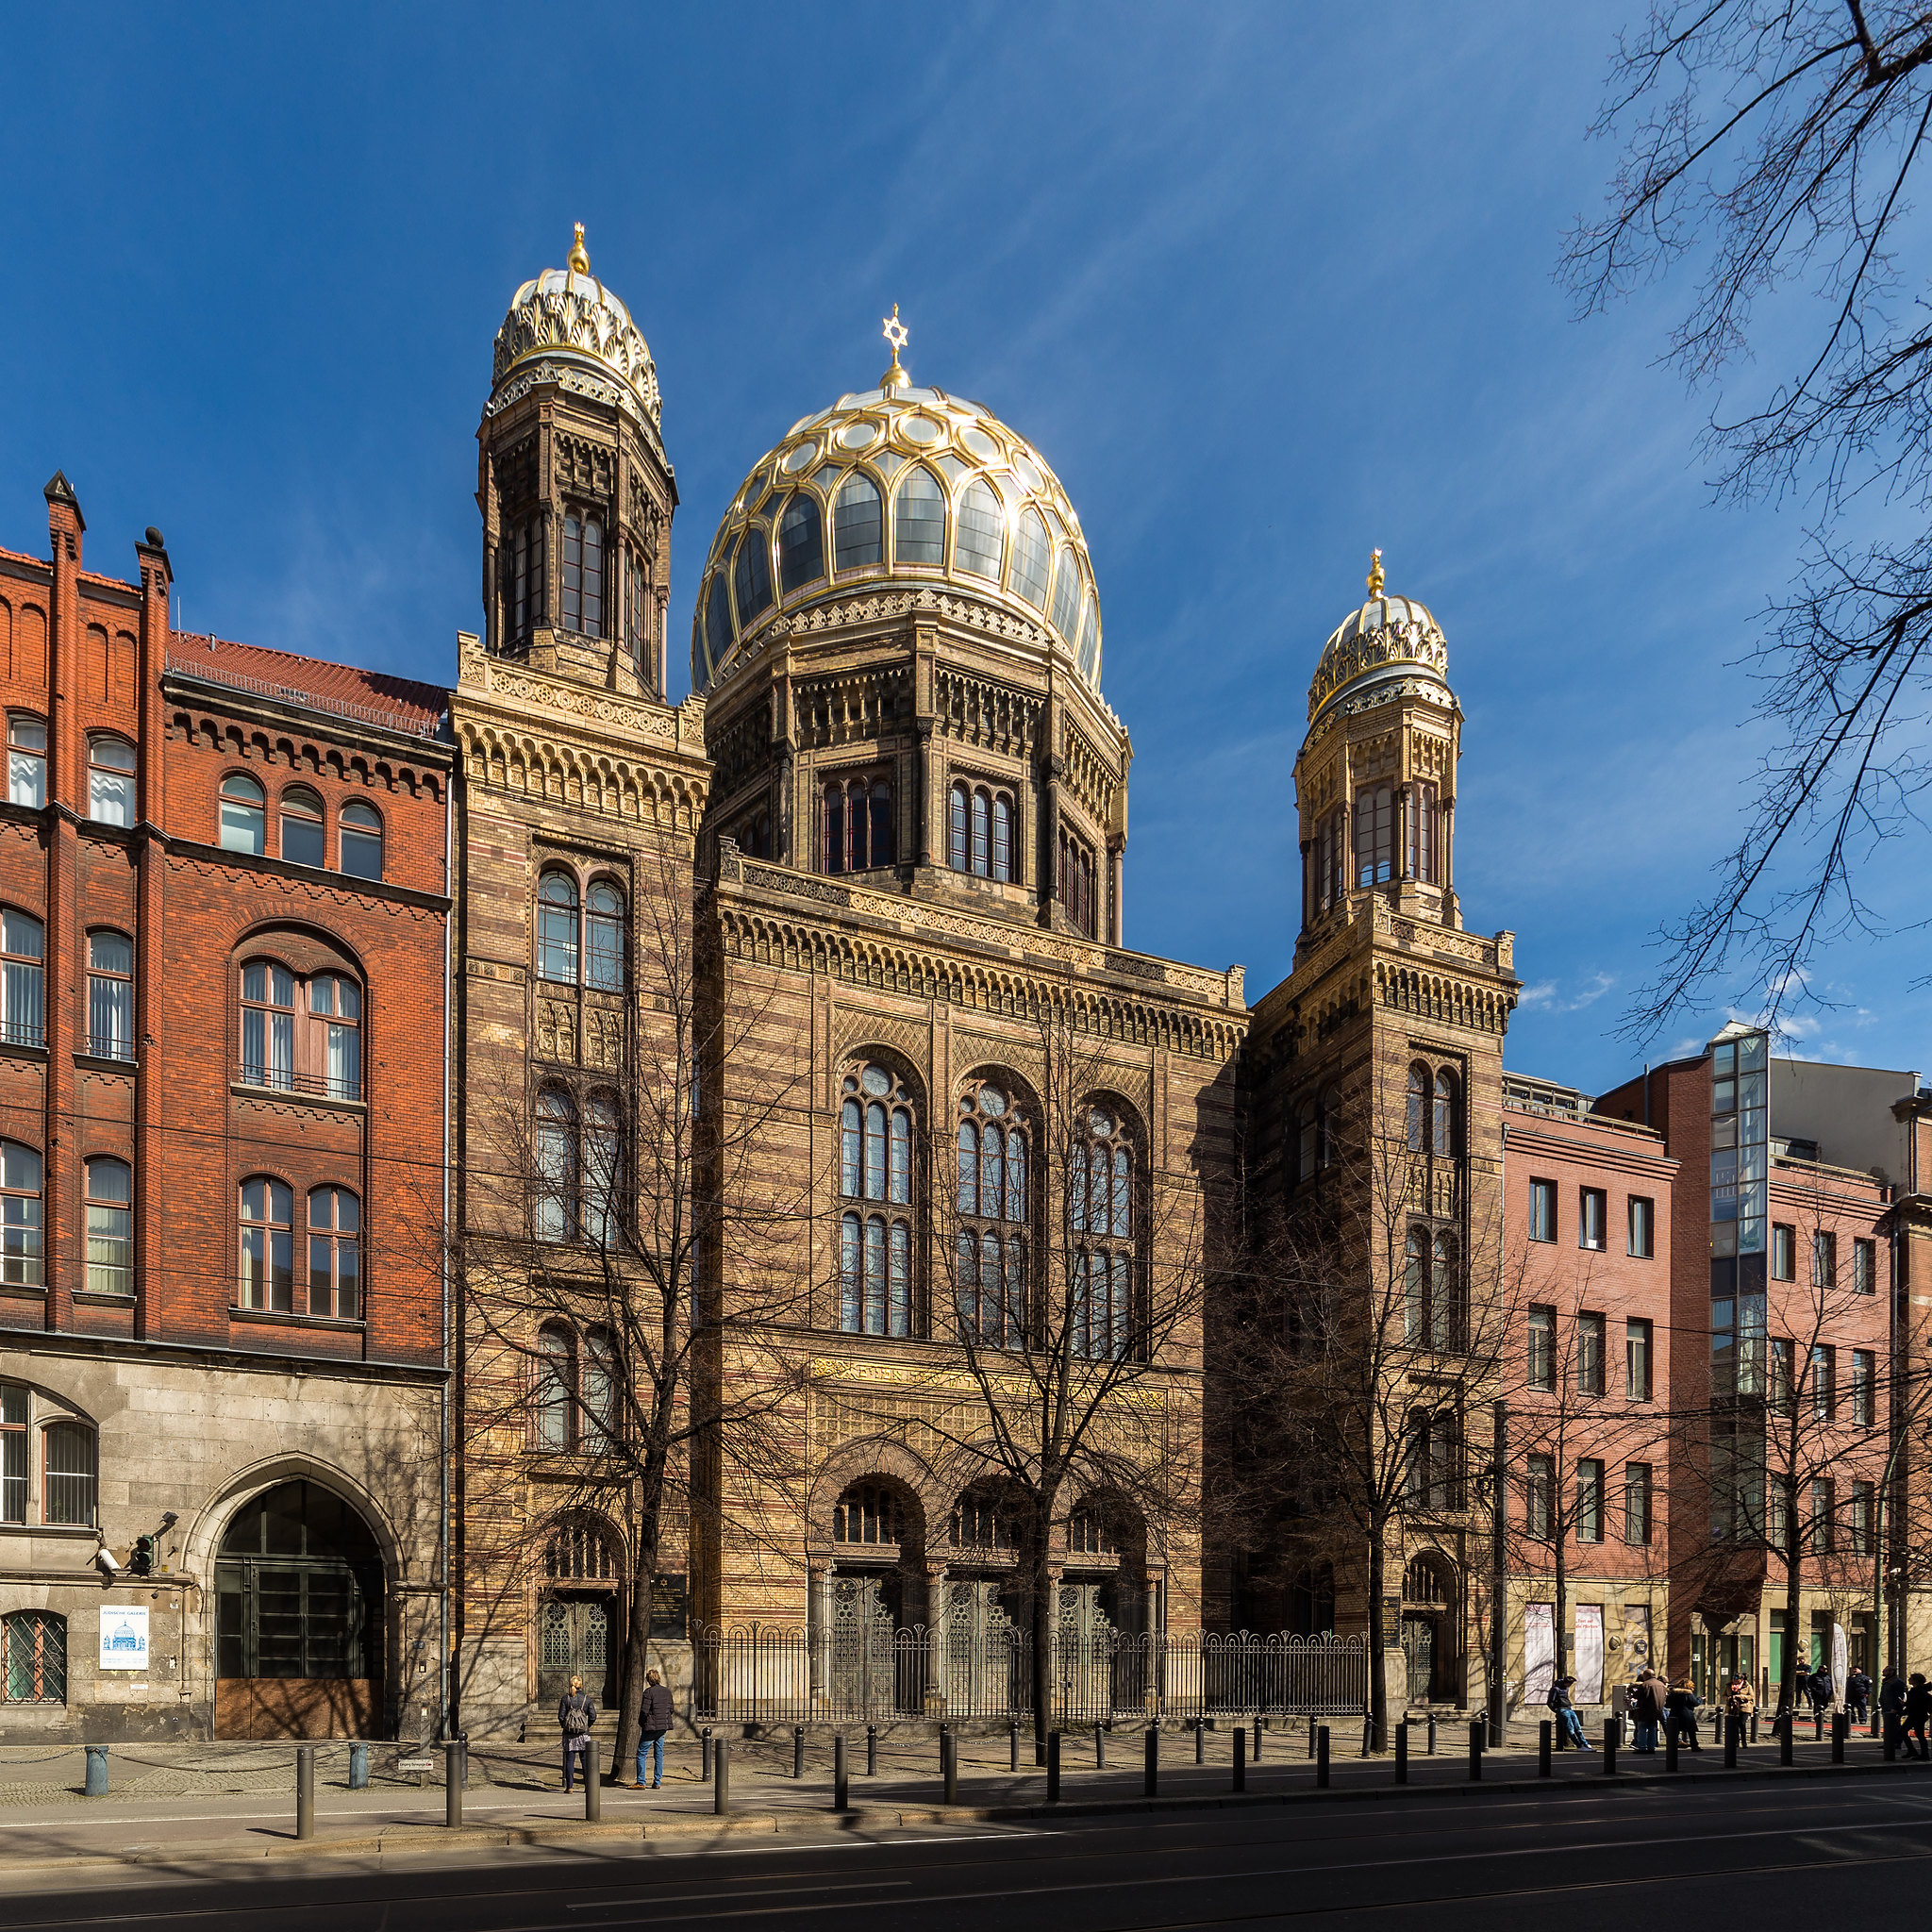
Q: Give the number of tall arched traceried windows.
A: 3